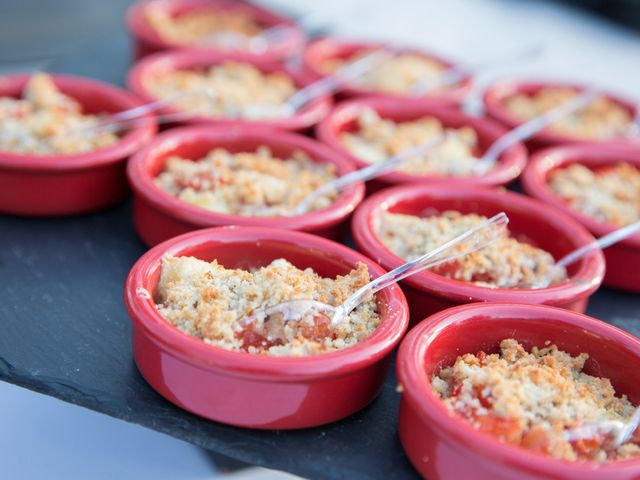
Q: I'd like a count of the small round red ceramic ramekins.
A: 11